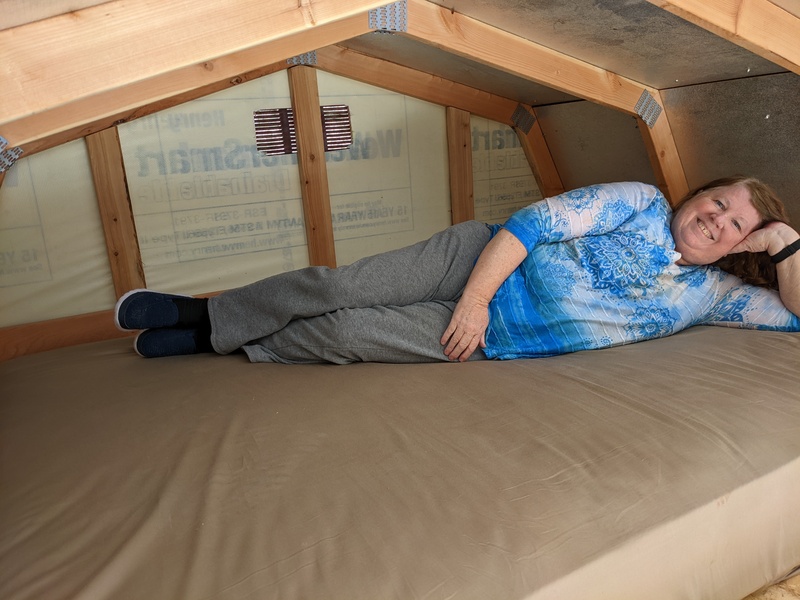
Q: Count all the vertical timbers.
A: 3